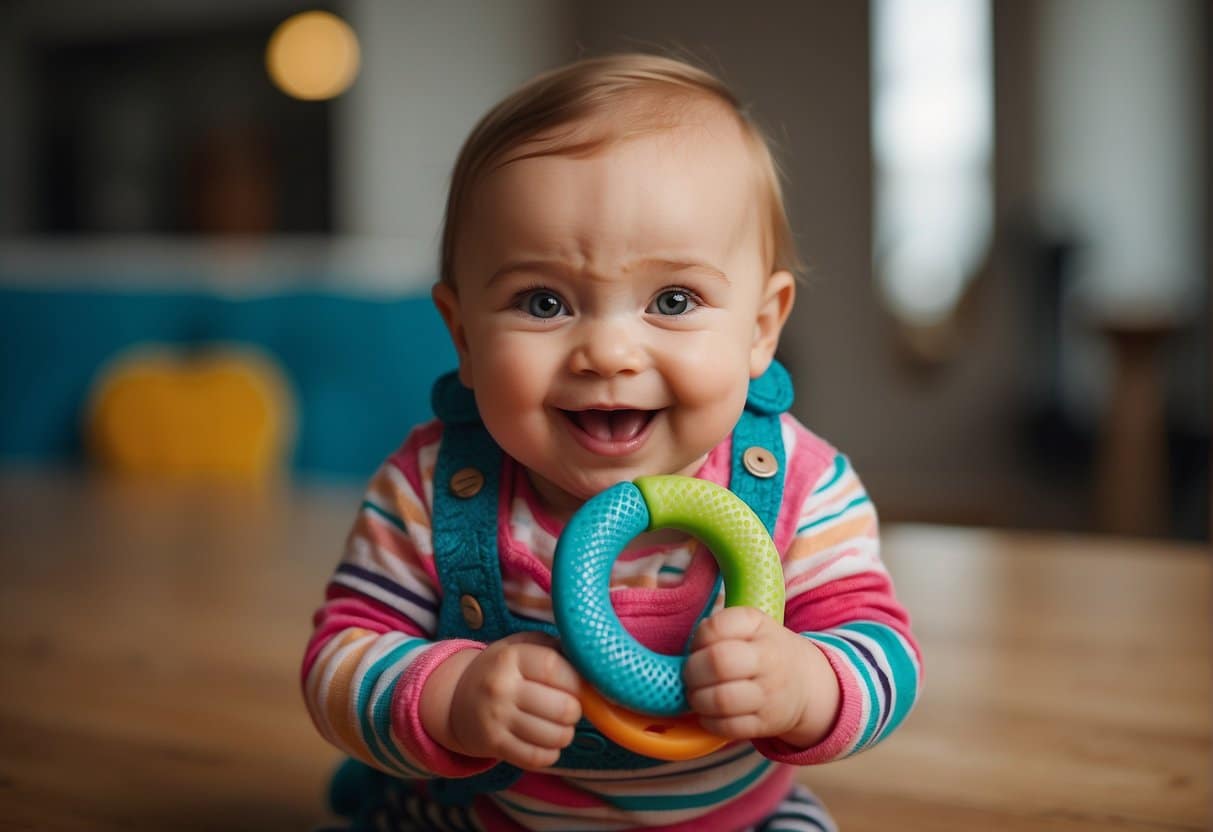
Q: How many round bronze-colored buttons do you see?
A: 3